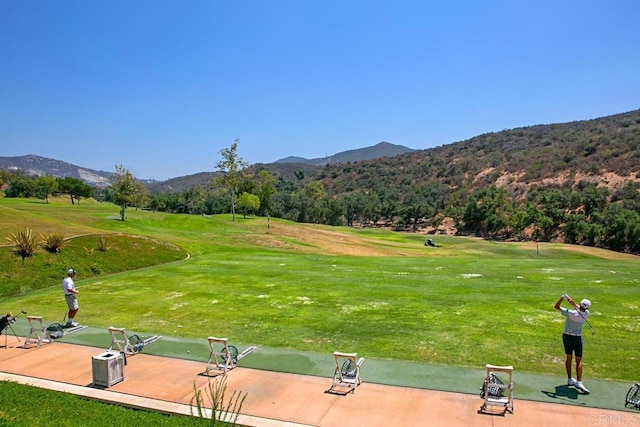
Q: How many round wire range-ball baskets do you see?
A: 6